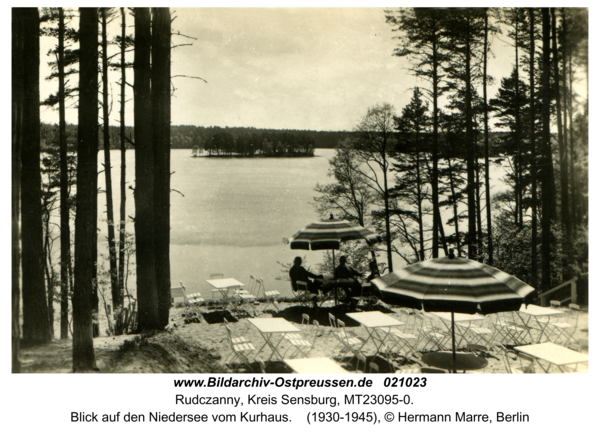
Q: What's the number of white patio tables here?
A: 7